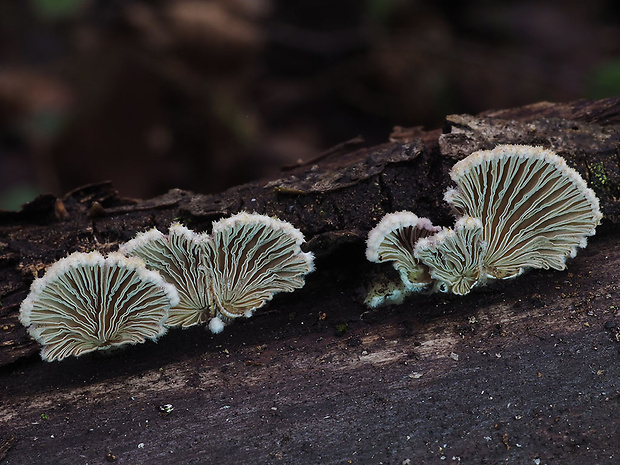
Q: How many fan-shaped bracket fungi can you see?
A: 6